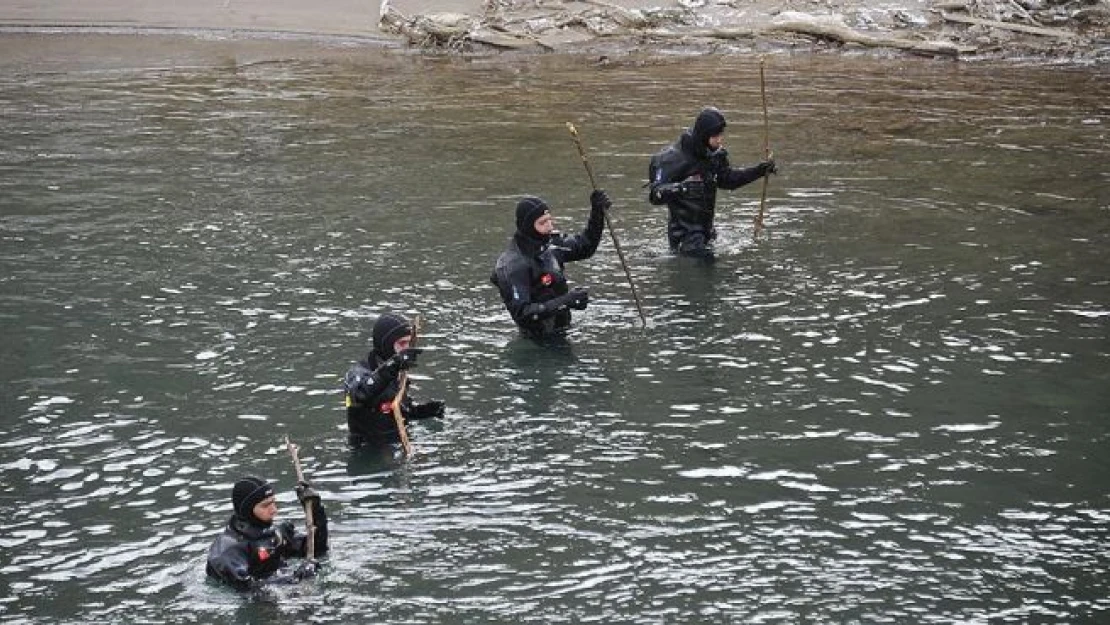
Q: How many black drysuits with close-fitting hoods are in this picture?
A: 4